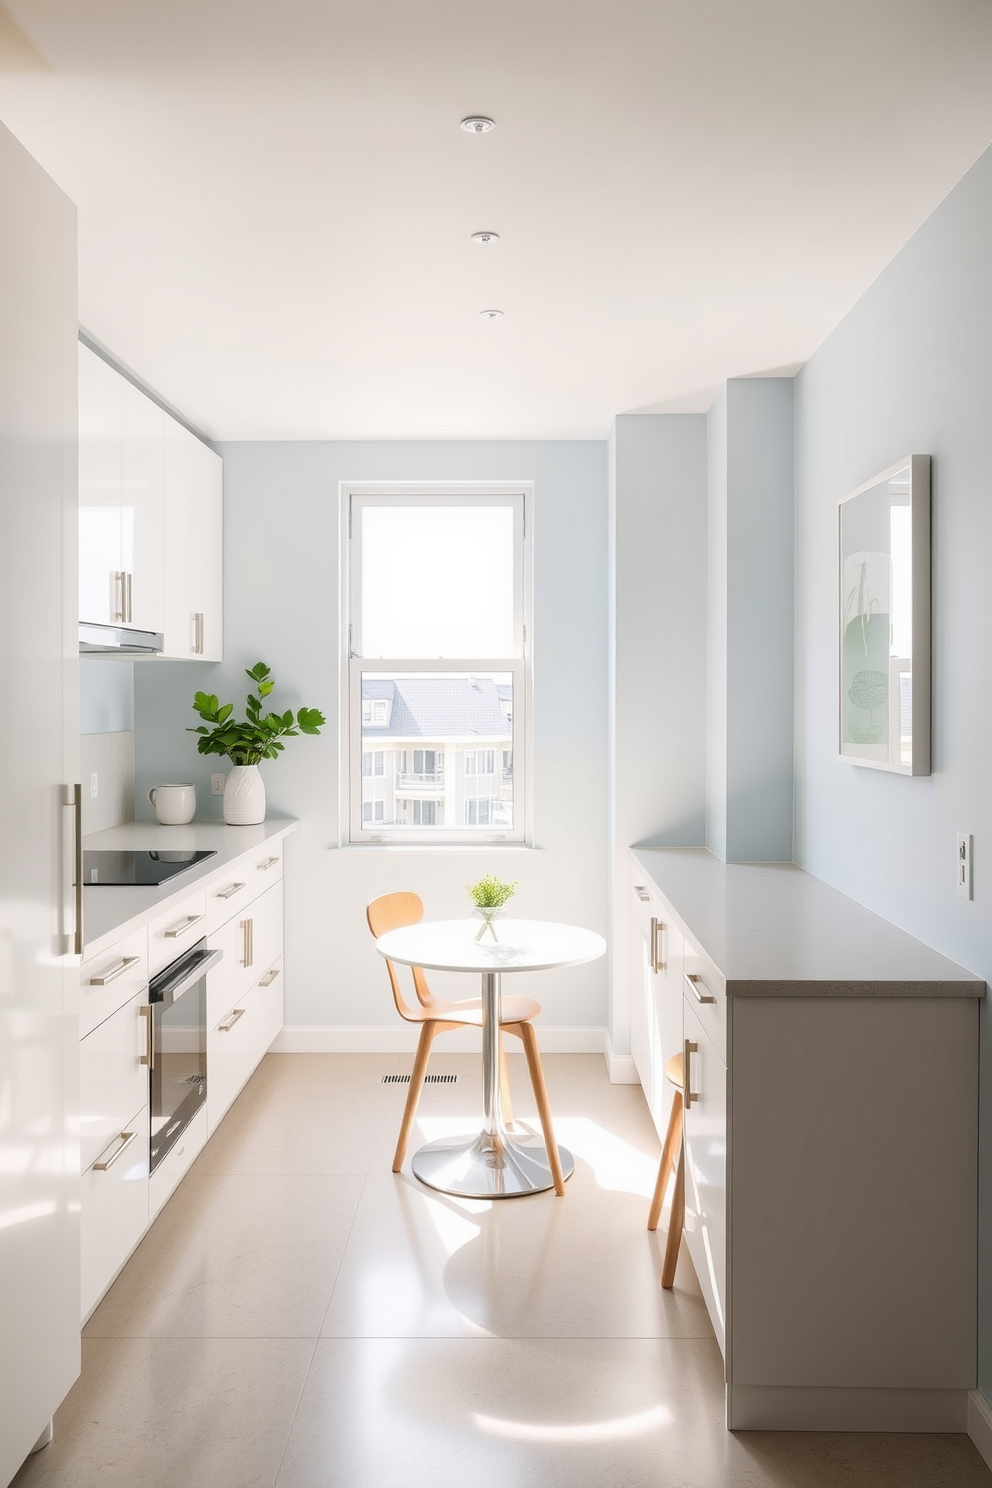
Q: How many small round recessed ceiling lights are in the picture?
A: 3